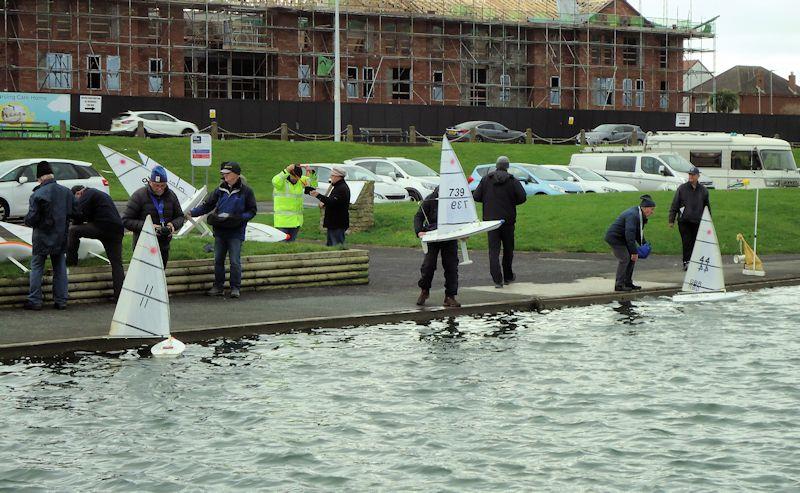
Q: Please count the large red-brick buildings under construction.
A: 1